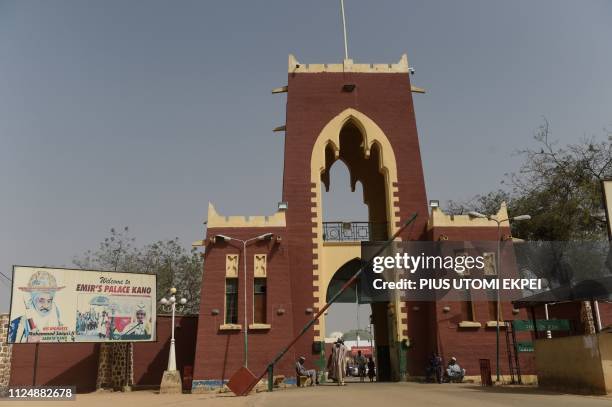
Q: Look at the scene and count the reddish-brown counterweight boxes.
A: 1